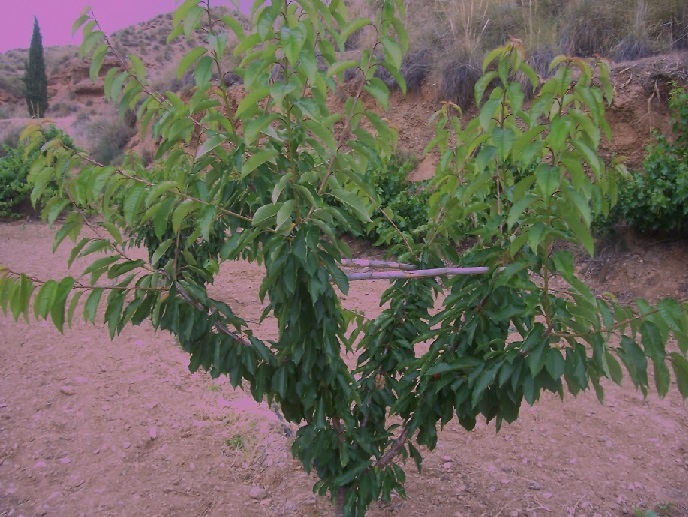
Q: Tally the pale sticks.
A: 2